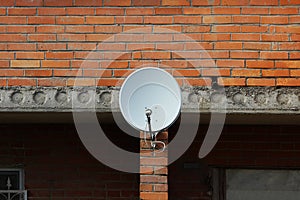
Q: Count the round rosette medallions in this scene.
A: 10